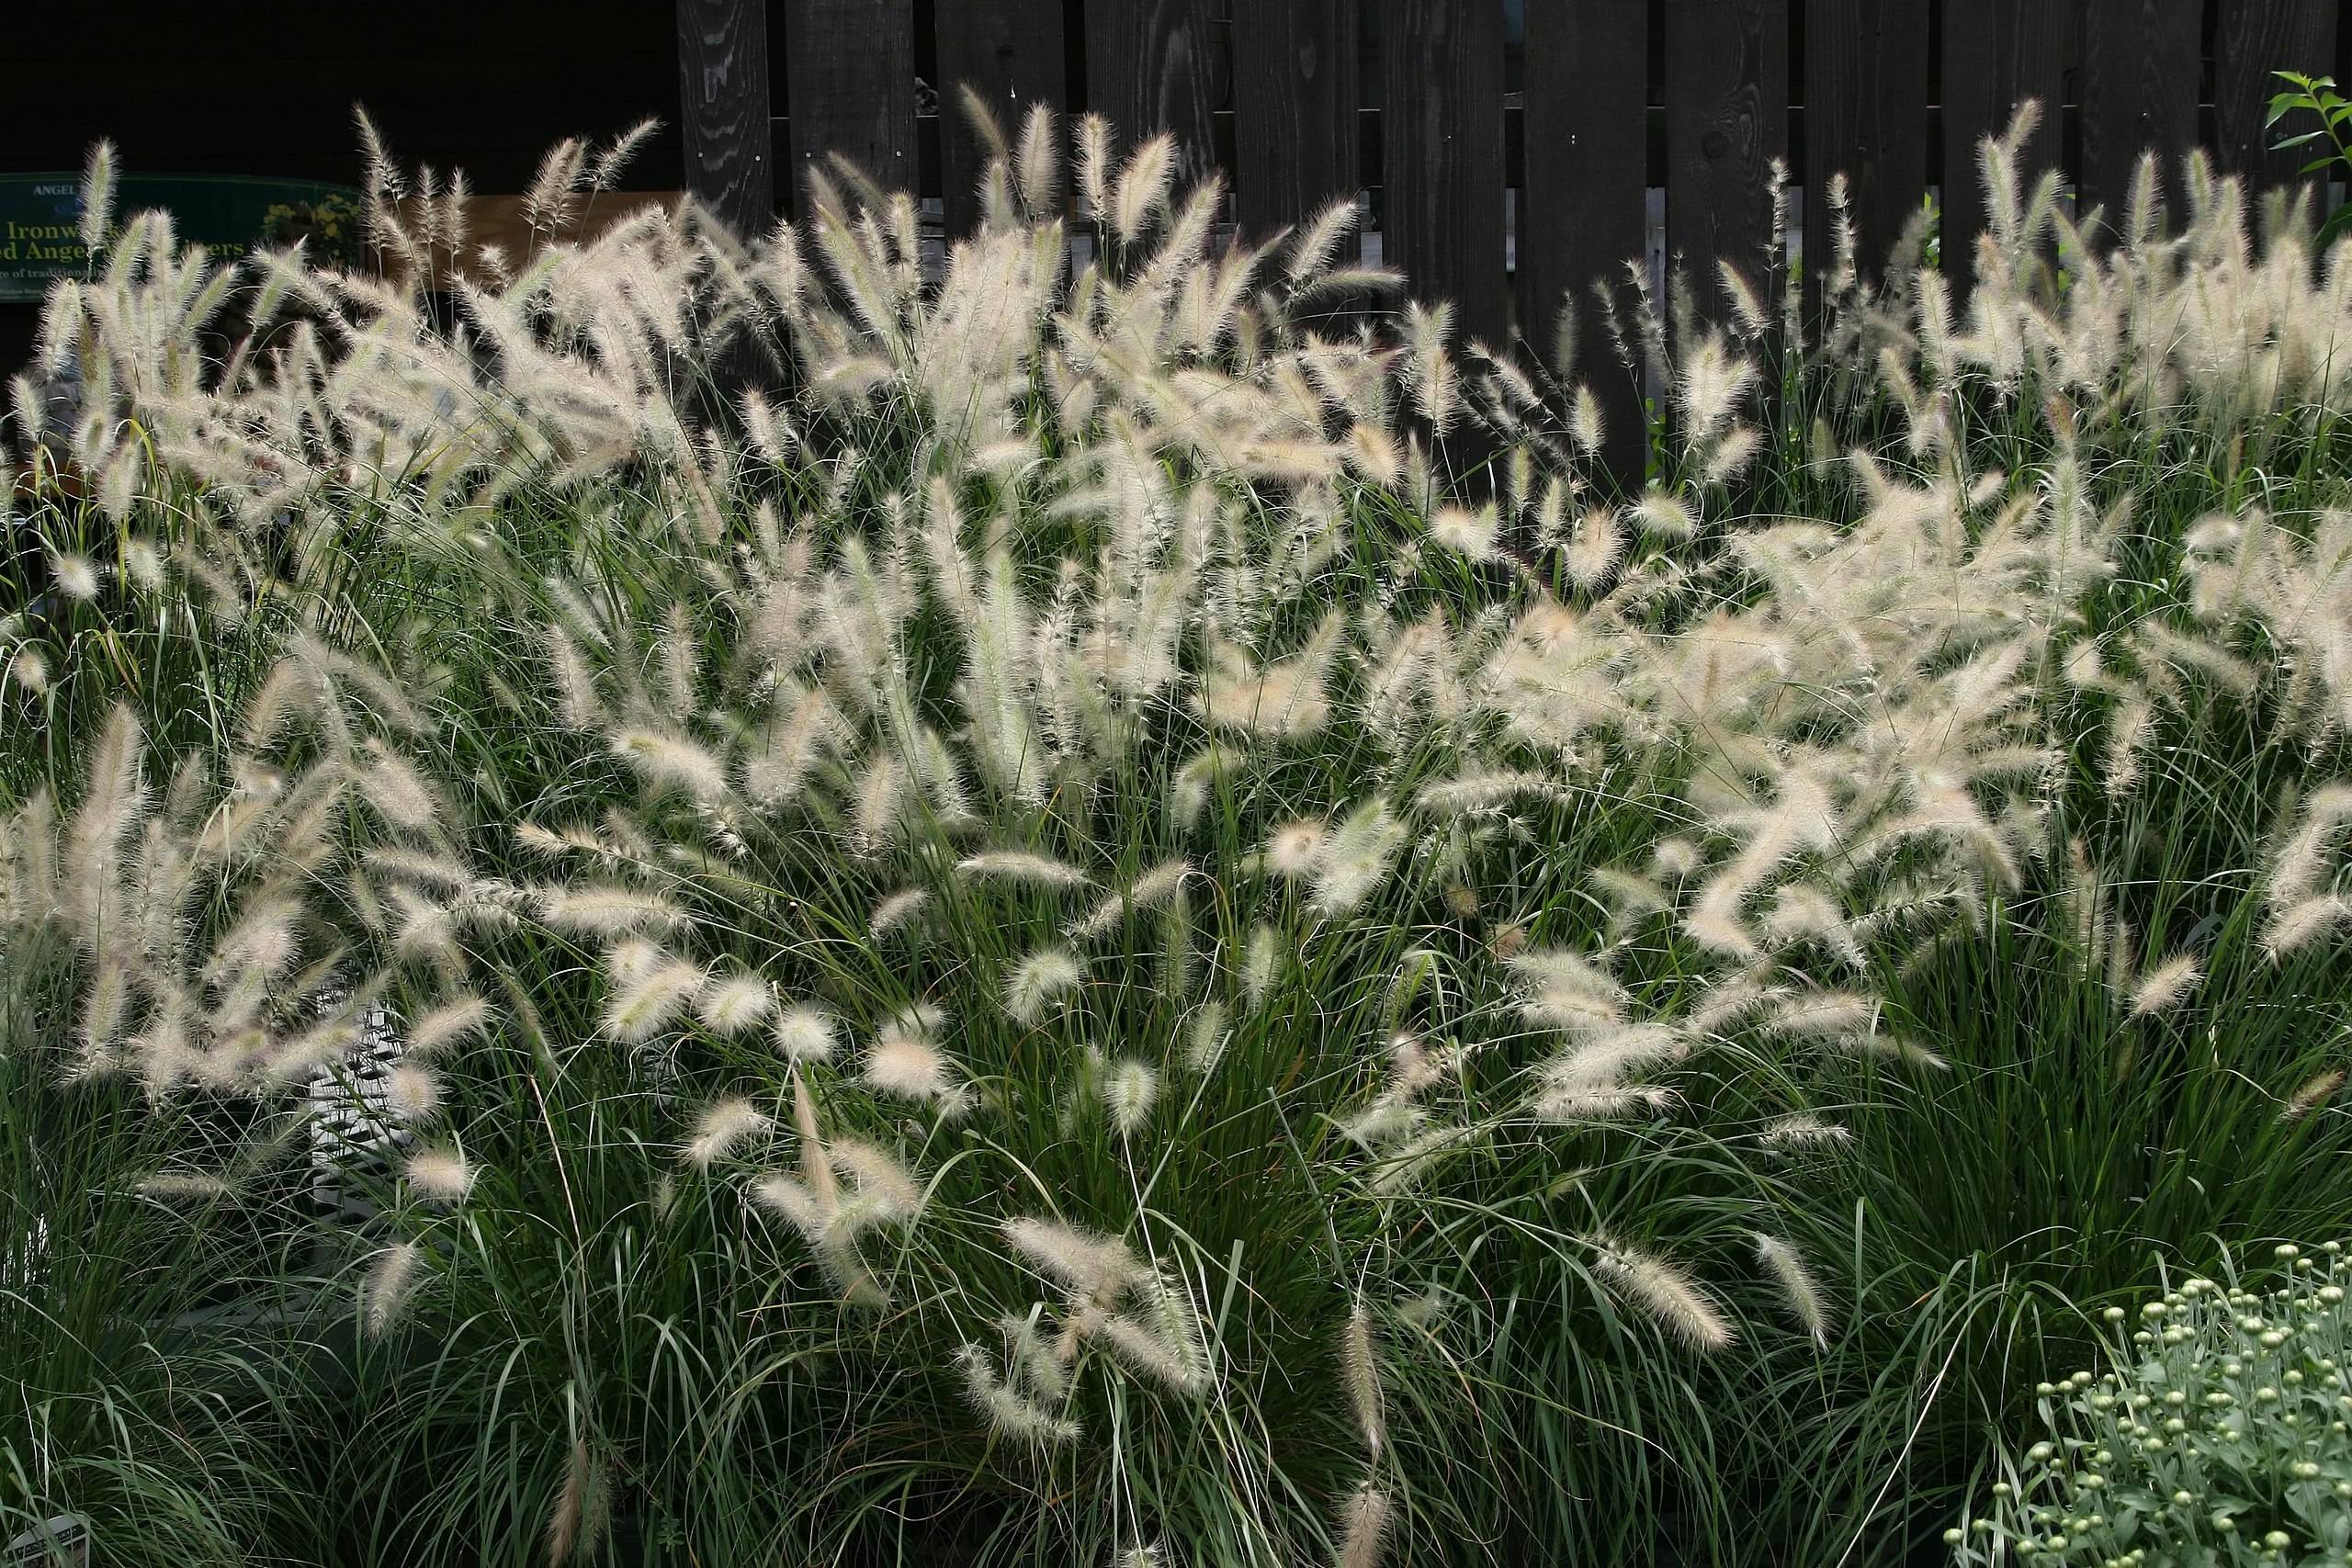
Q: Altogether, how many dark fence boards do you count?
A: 12